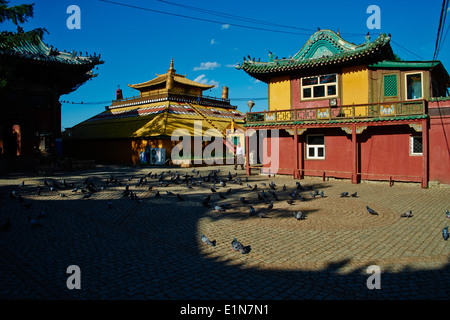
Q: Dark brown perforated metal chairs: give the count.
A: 0